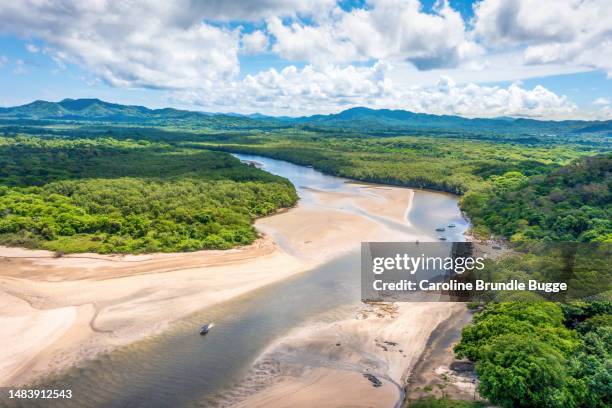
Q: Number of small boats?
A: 4